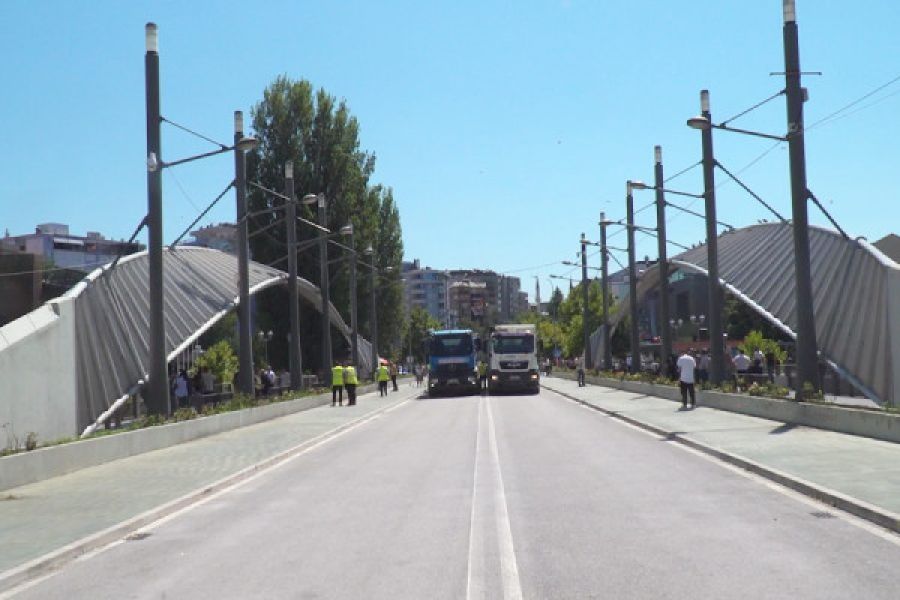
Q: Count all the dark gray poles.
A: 12